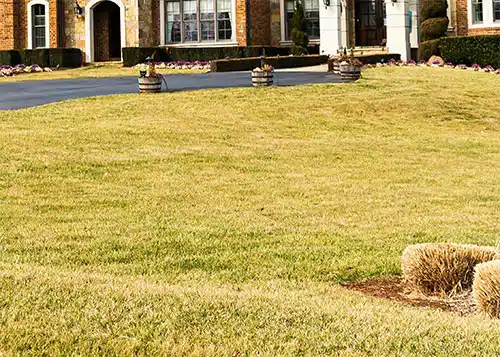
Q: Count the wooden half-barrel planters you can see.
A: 4